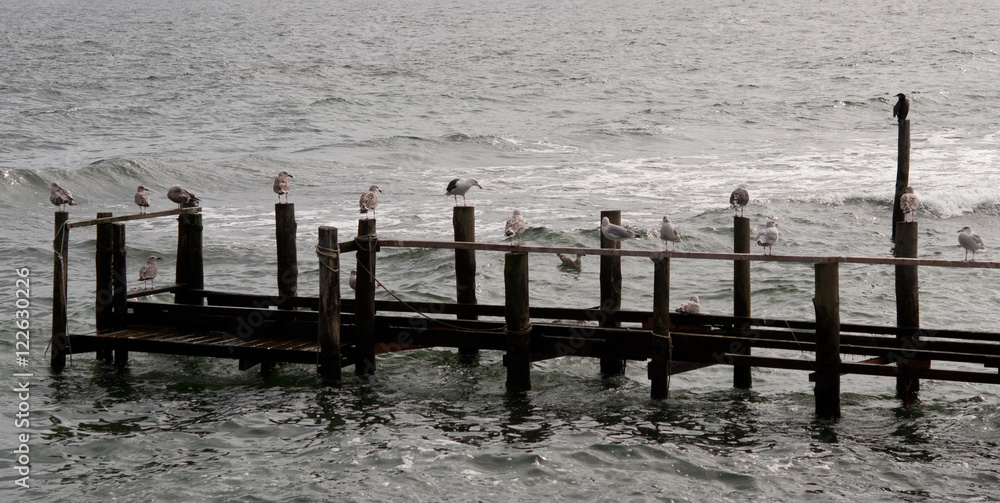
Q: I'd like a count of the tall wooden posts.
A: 15